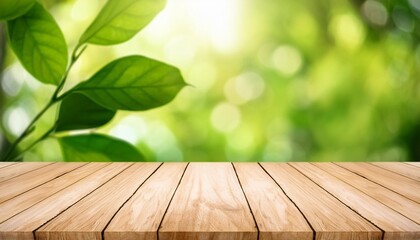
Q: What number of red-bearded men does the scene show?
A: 0